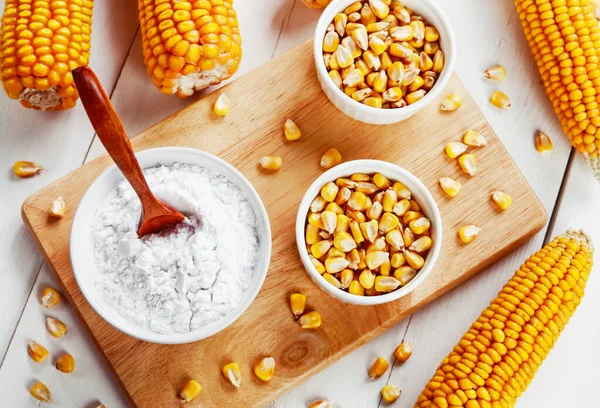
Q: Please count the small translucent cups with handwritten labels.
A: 0